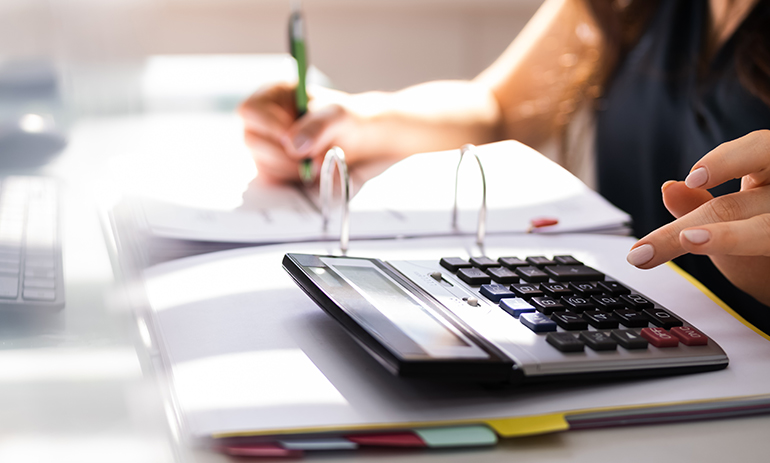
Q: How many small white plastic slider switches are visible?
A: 2